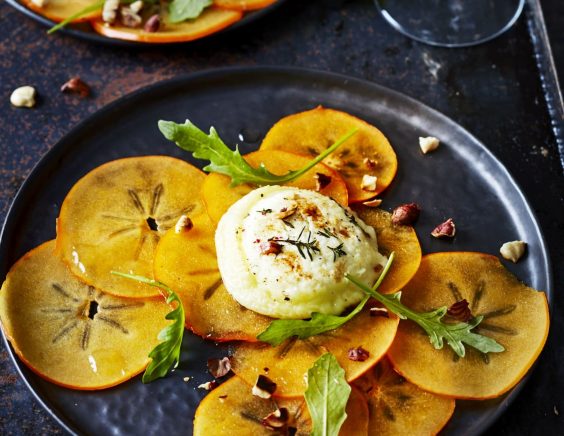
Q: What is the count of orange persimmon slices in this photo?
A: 13